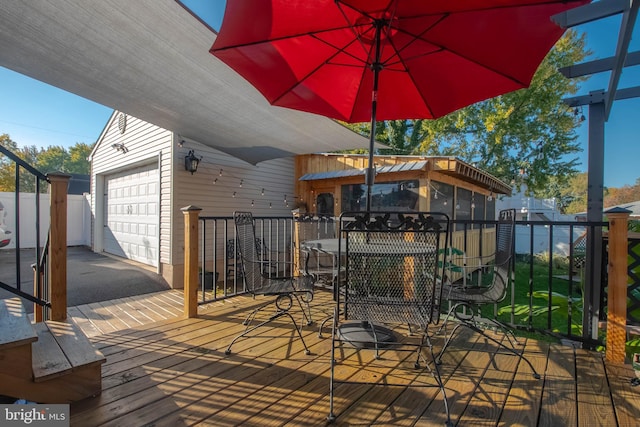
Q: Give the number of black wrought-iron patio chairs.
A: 4